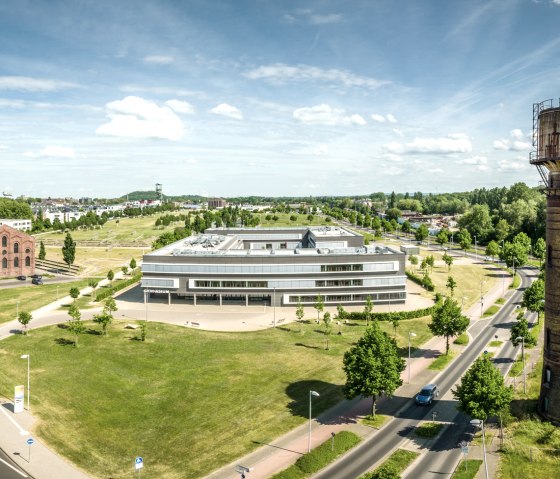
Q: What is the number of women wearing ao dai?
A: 0